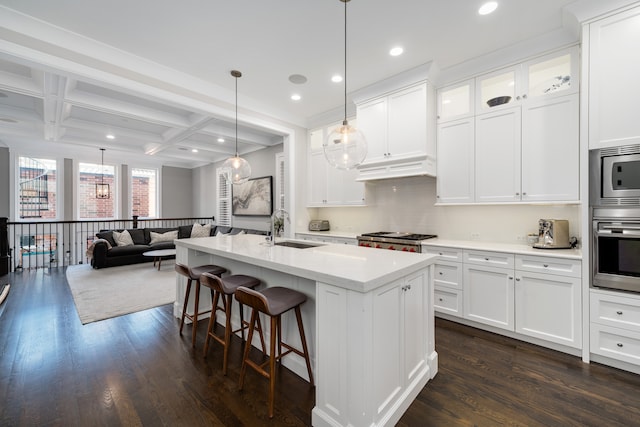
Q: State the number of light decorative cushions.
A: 4